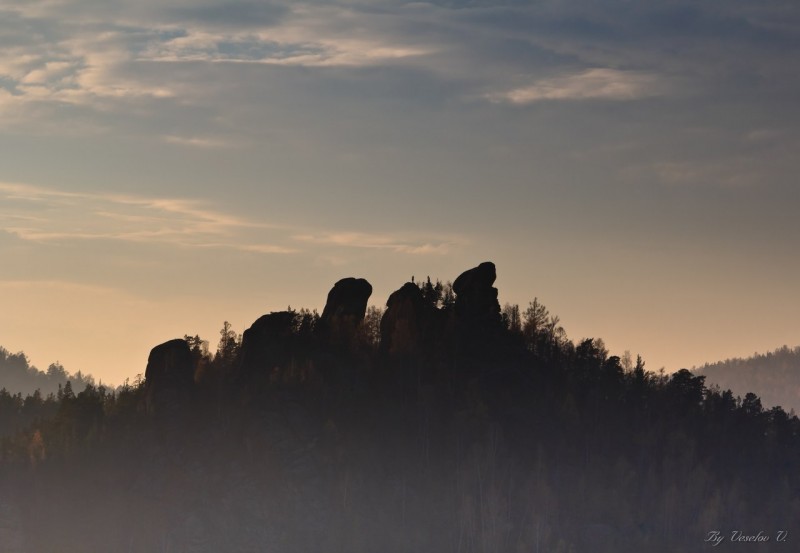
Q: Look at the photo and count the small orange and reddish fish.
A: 0